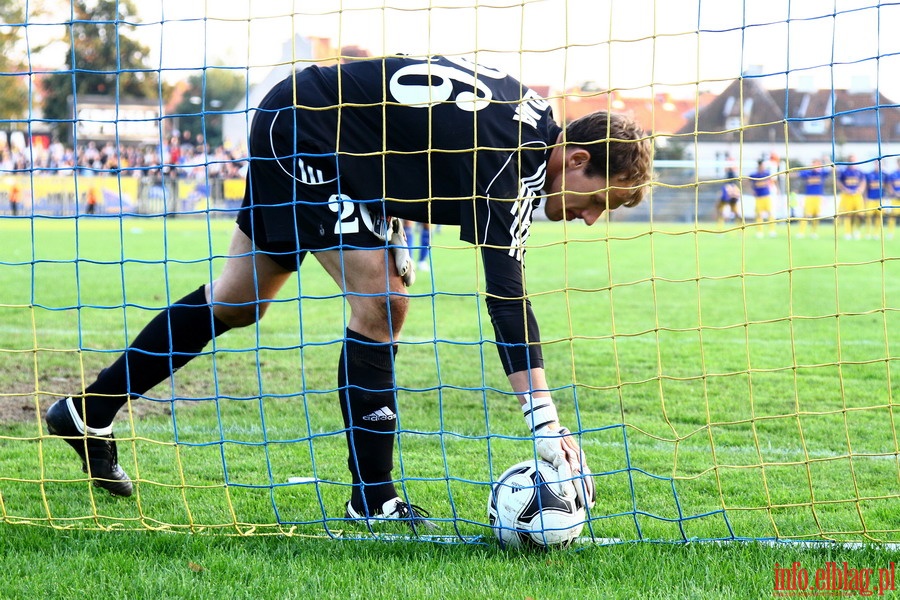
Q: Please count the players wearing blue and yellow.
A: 6